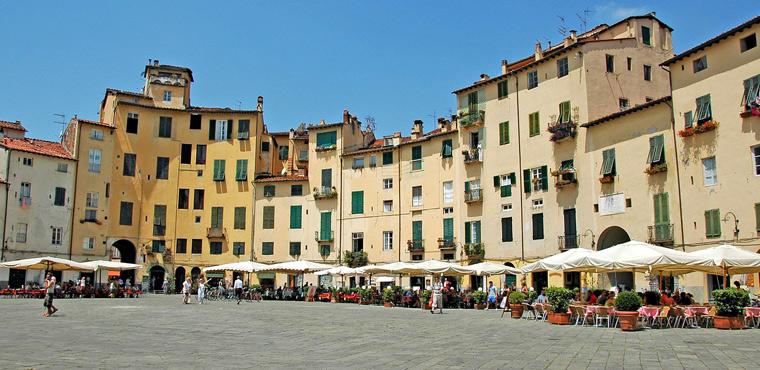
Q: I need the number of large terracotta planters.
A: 4